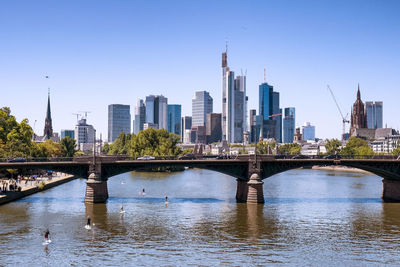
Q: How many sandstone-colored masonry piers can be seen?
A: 3